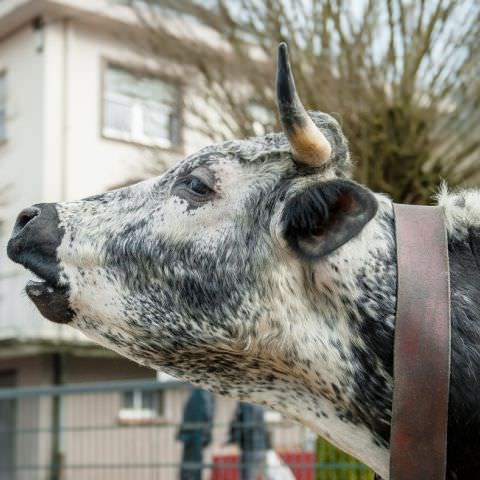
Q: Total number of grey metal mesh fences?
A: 1